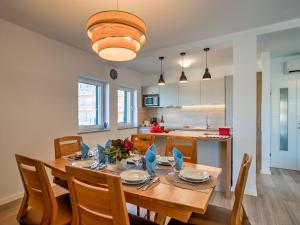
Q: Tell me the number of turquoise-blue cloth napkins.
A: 5